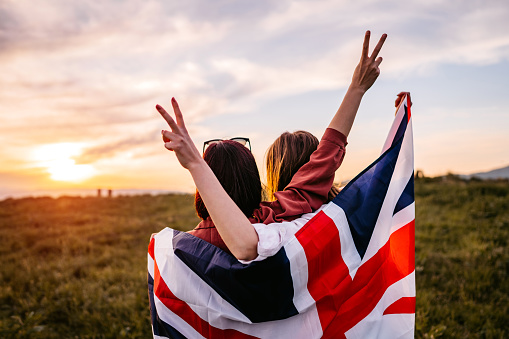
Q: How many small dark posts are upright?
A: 2